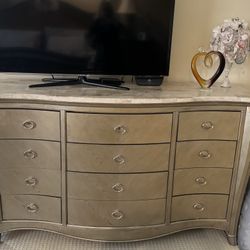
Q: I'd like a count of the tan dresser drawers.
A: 12